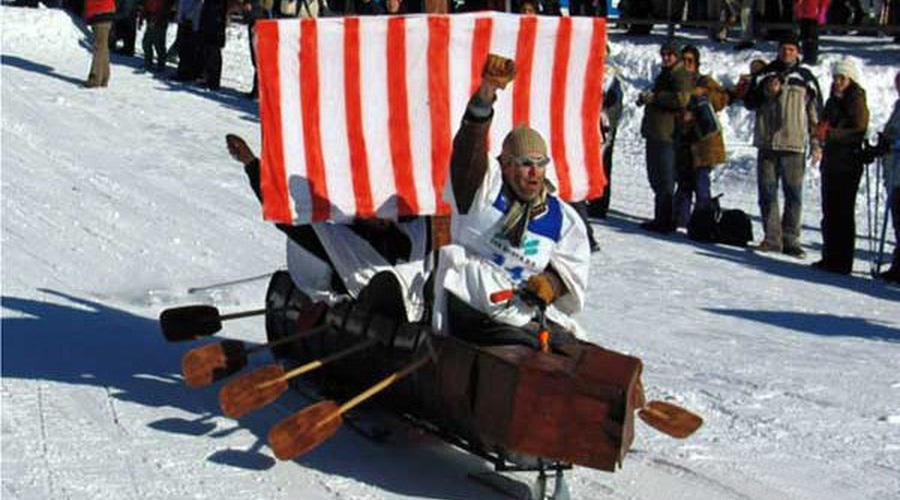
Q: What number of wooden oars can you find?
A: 5